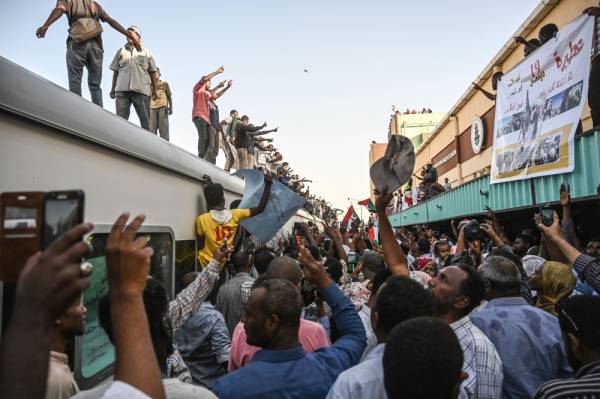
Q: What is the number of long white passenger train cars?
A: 1